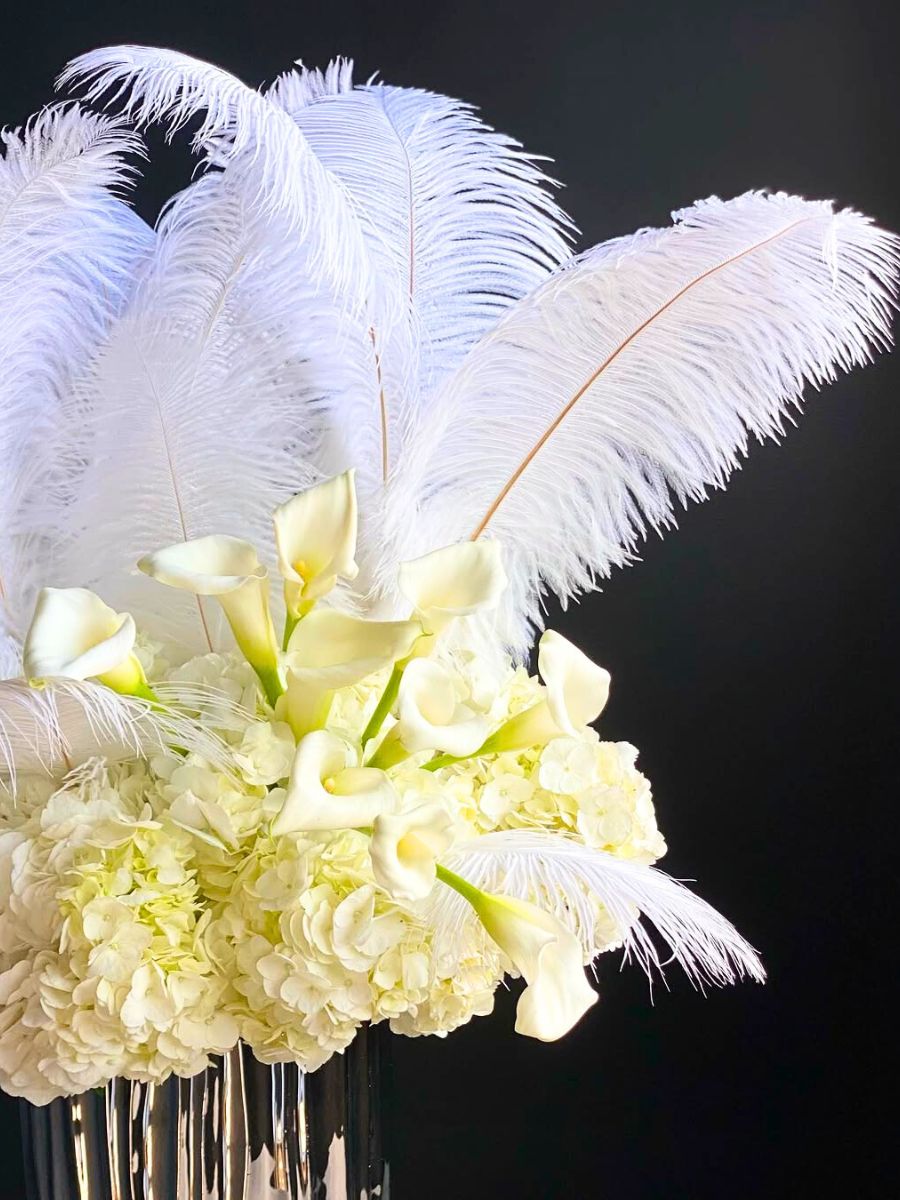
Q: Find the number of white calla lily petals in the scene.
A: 10